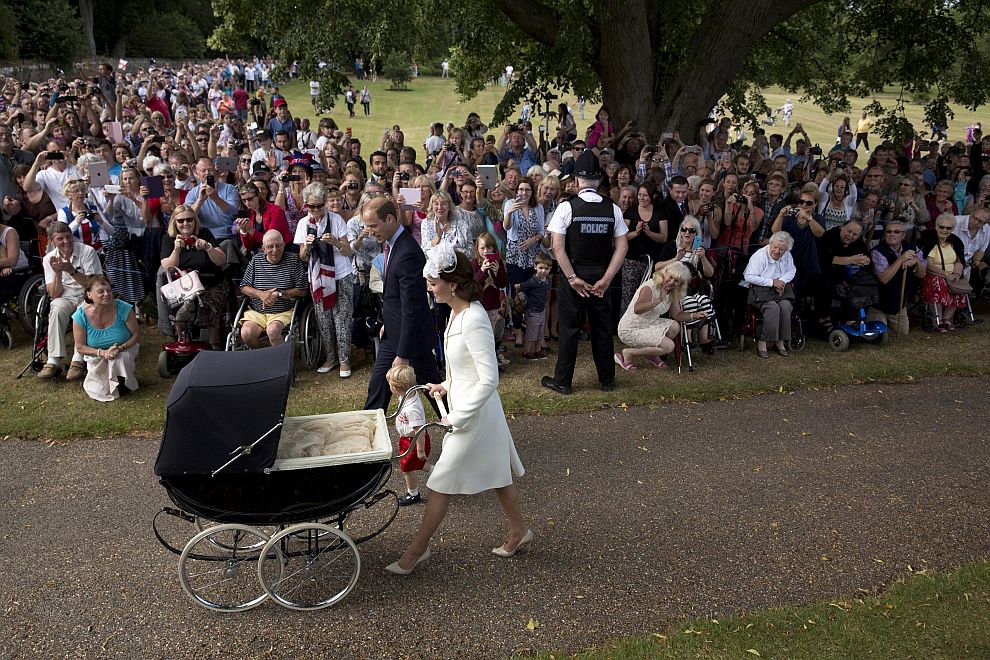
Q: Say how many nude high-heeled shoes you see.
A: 2